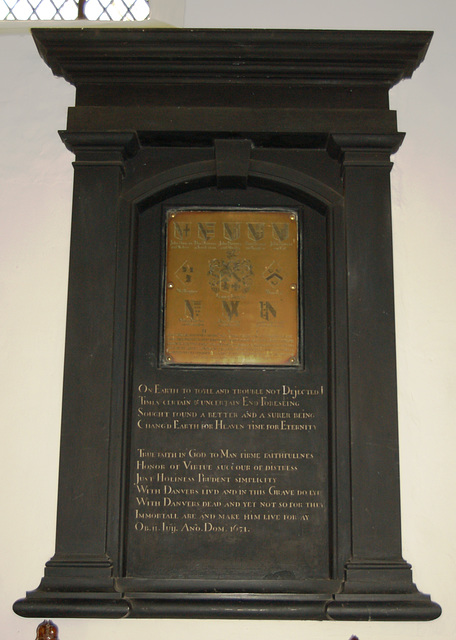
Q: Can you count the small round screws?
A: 6